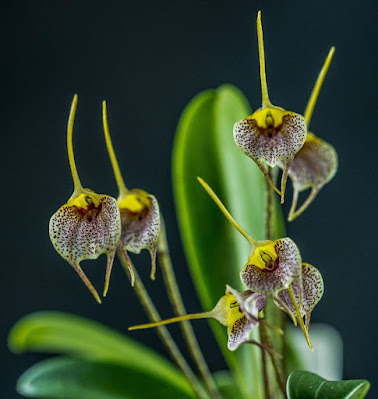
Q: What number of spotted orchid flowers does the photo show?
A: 7